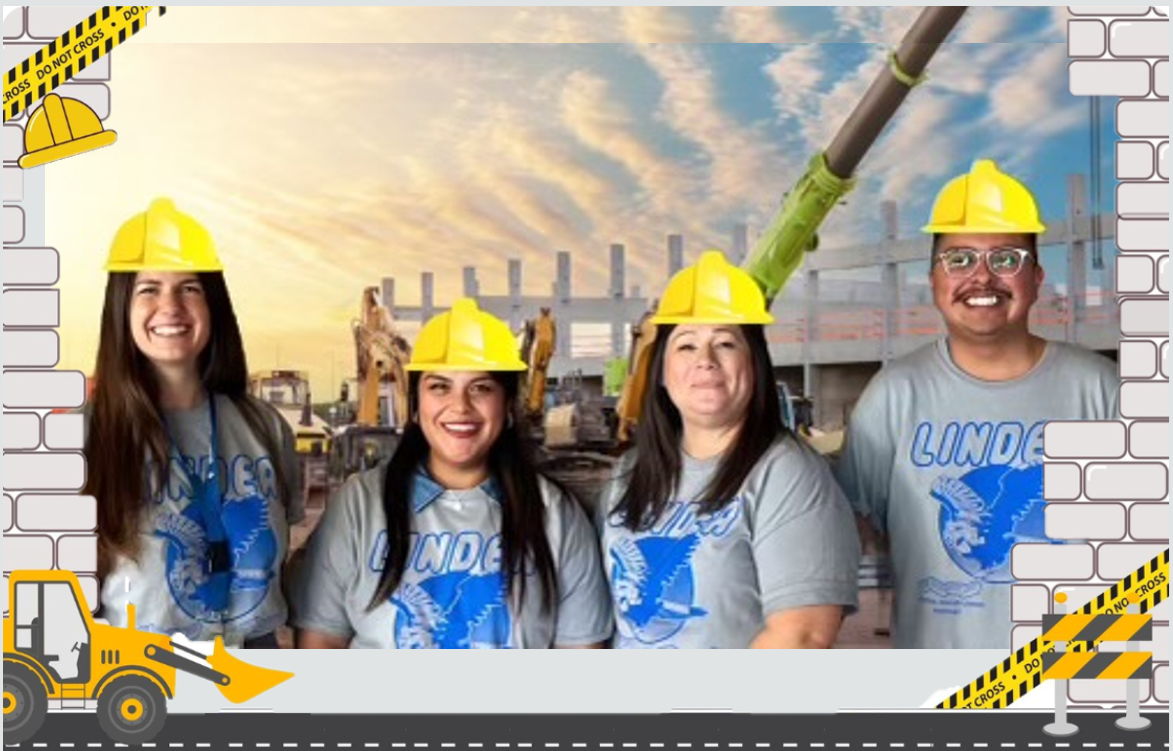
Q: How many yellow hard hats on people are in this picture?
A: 4